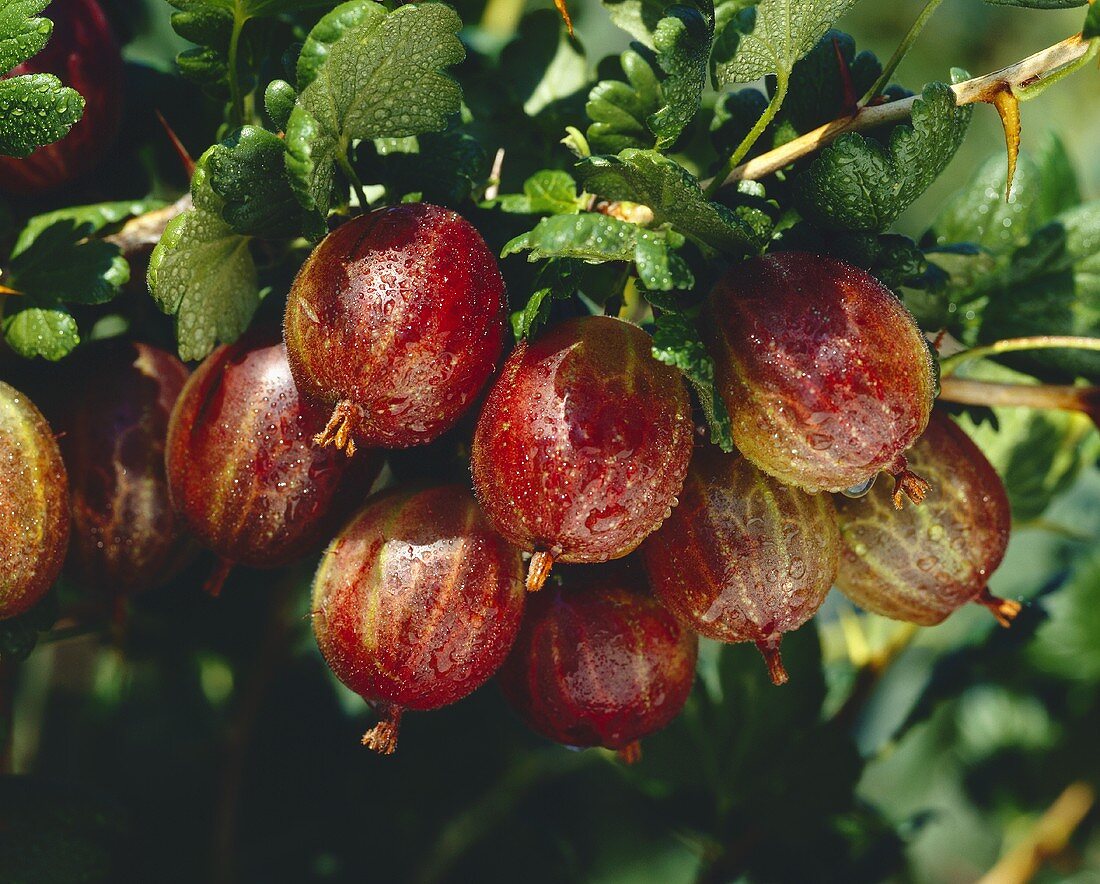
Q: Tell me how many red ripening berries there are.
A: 11